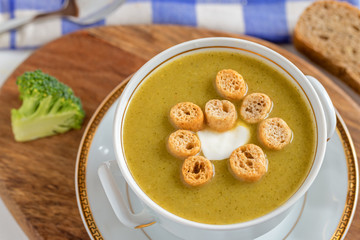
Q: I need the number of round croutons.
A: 8